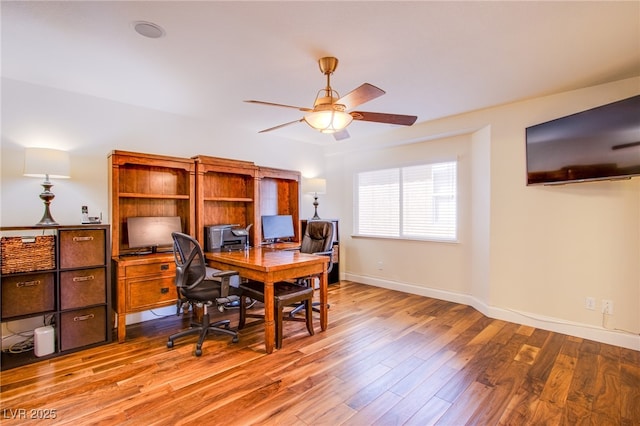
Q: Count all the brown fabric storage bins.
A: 4